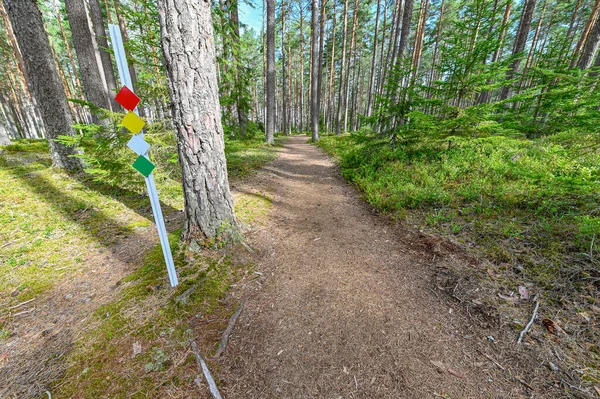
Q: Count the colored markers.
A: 4